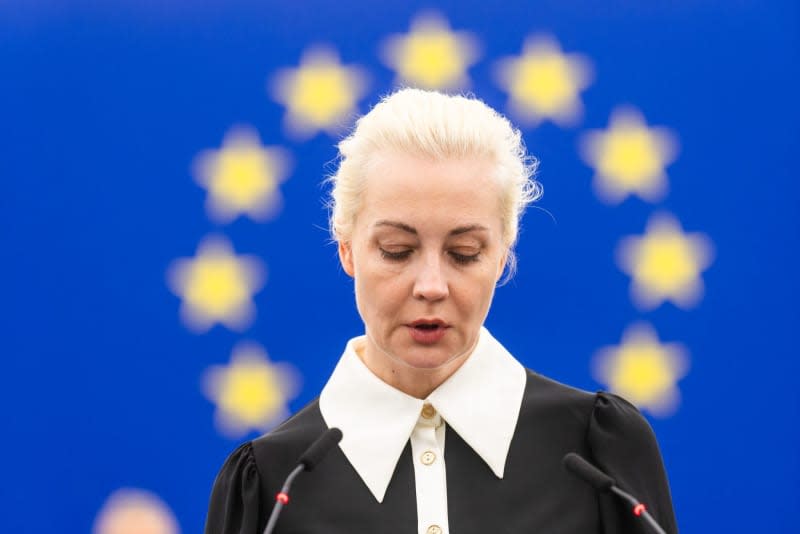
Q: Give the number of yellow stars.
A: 9